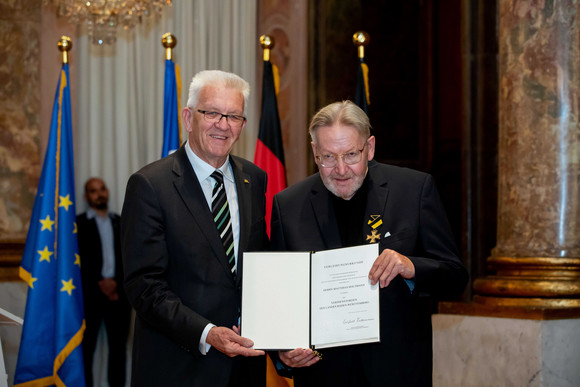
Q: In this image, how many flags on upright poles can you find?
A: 4